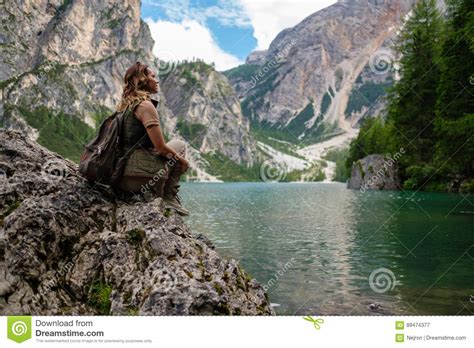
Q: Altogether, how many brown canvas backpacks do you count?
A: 1